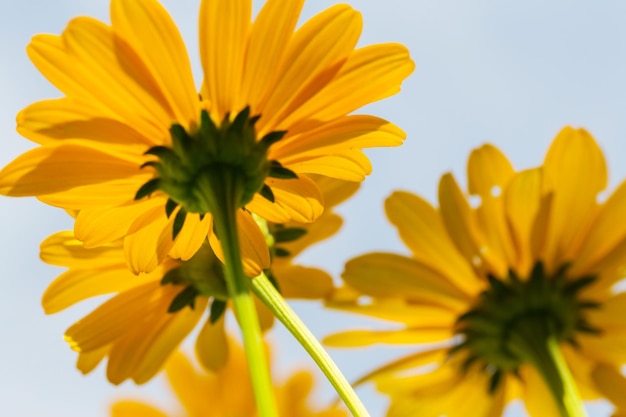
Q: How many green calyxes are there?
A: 3